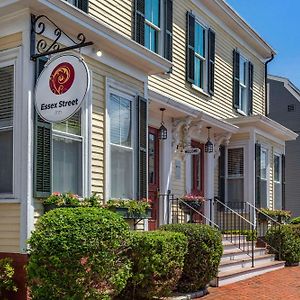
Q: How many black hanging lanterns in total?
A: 2